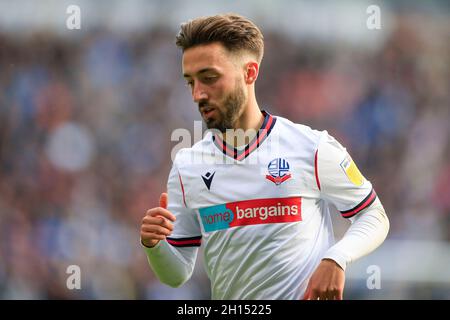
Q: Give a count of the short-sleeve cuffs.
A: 2